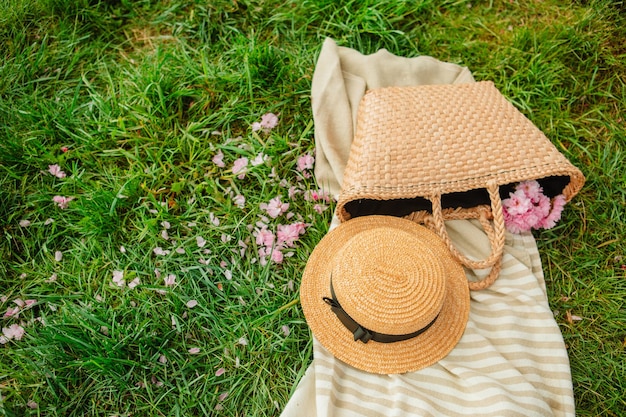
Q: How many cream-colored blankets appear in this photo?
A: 1